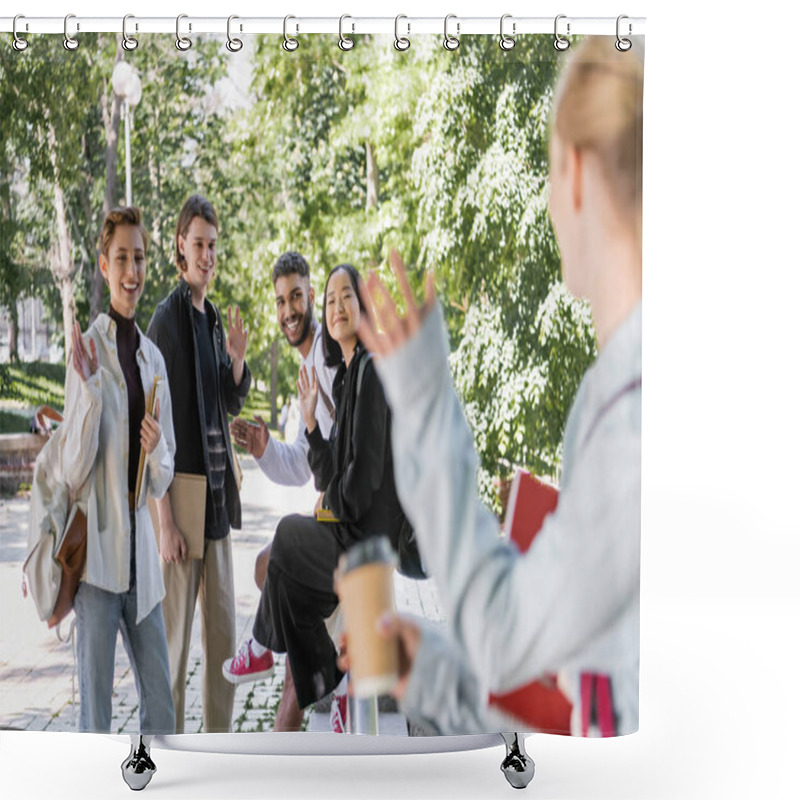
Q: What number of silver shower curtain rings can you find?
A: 12